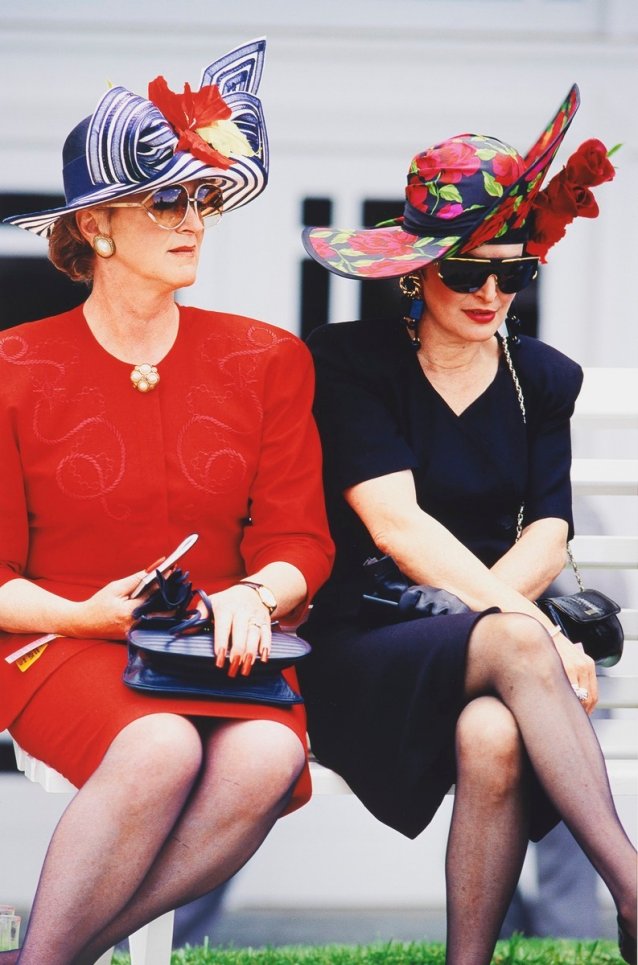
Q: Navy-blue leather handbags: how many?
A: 1